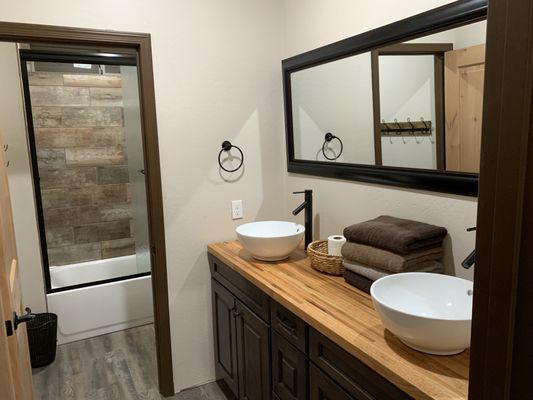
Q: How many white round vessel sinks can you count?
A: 2